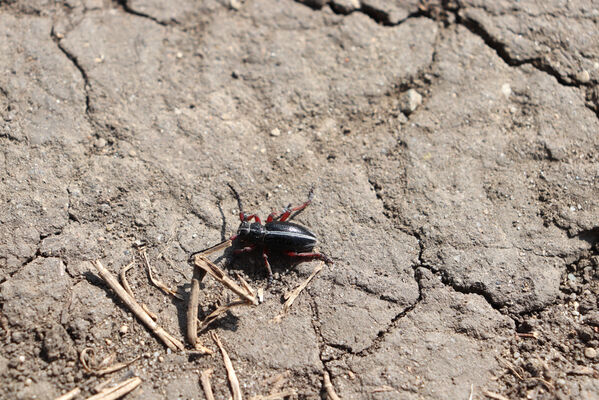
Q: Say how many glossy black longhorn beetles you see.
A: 1